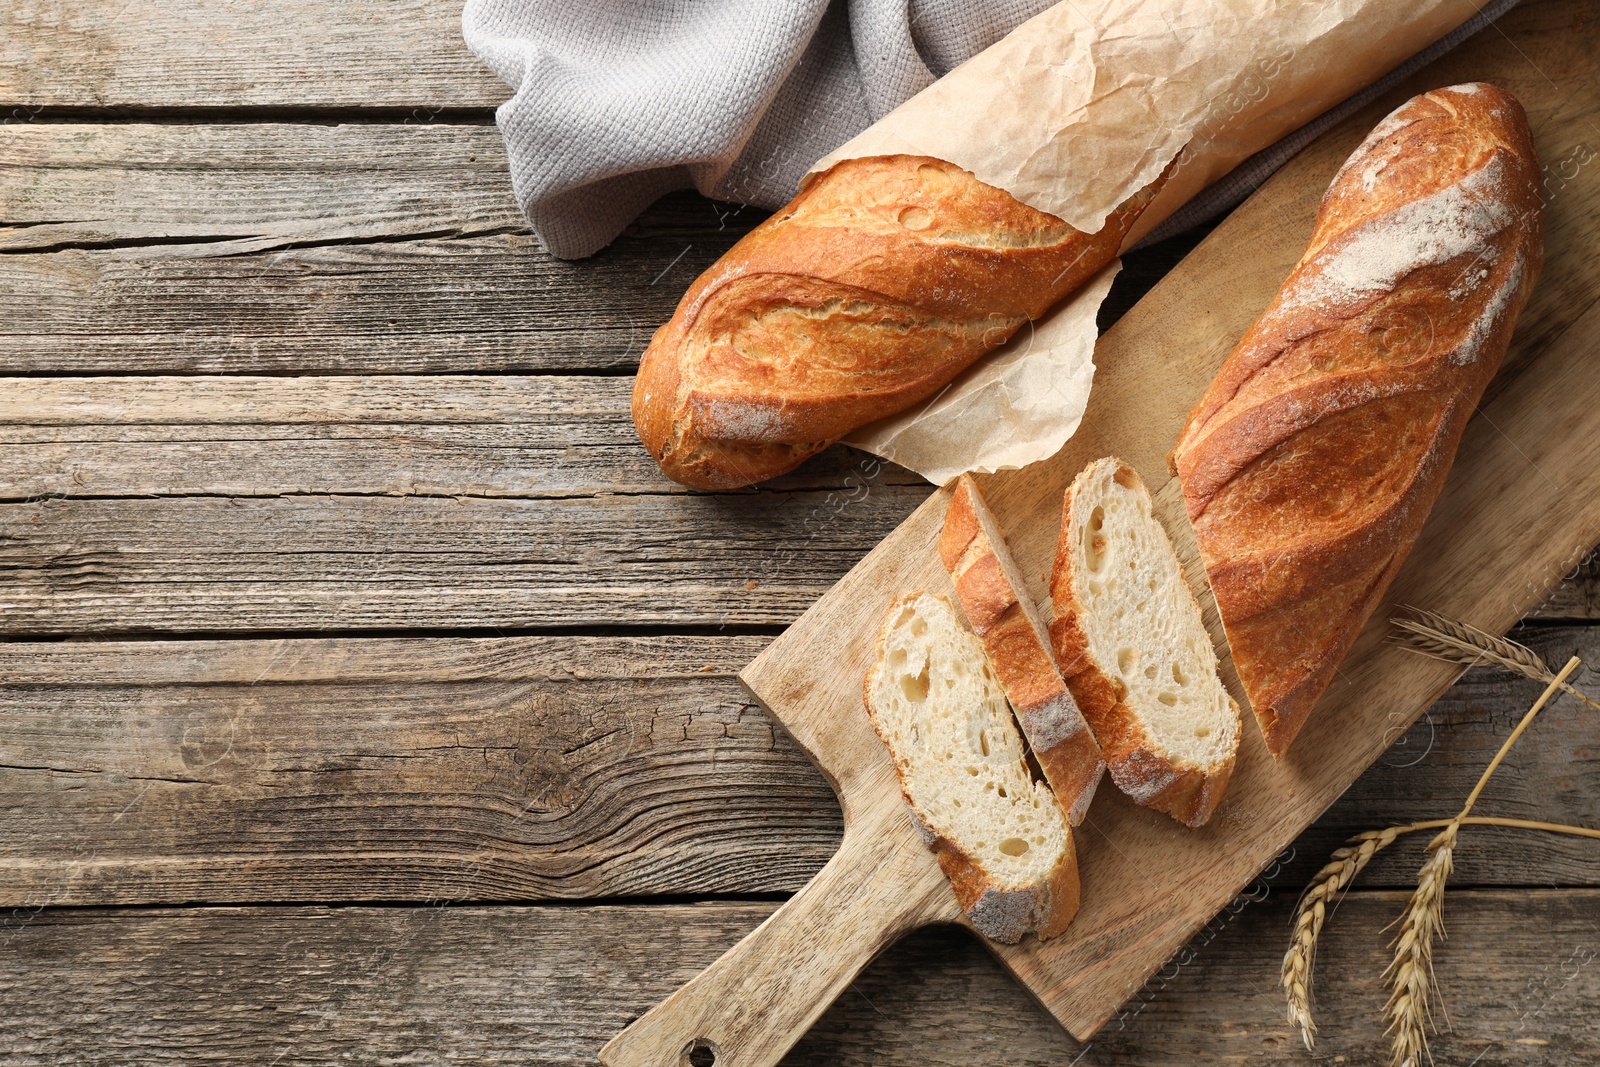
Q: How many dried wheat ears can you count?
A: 3